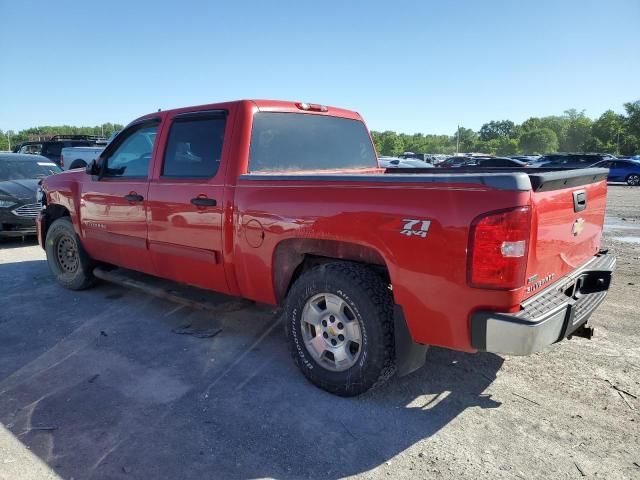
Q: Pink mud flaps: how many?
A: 0